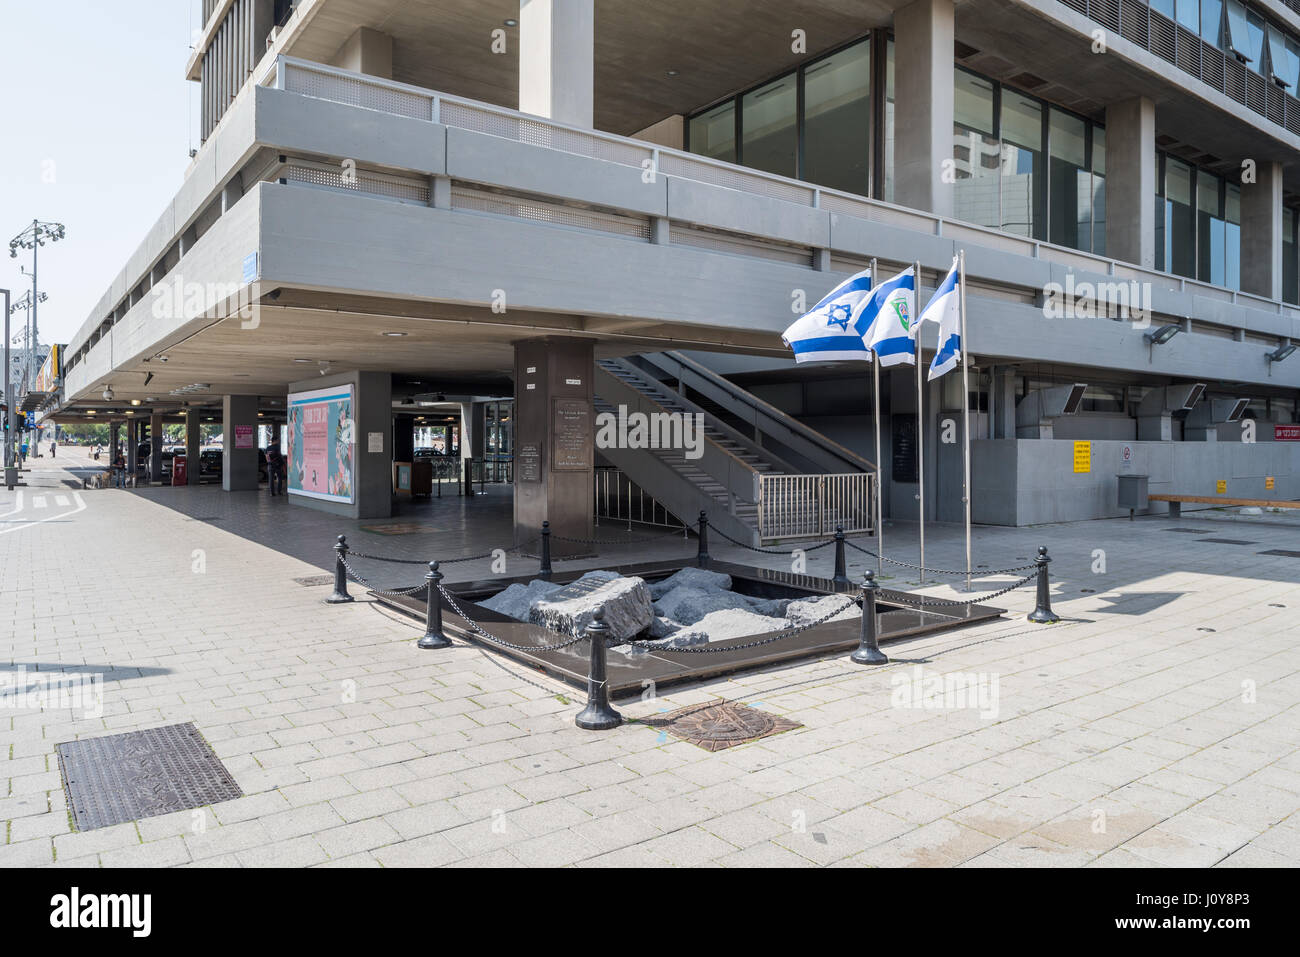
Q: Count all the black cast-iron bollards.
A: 8